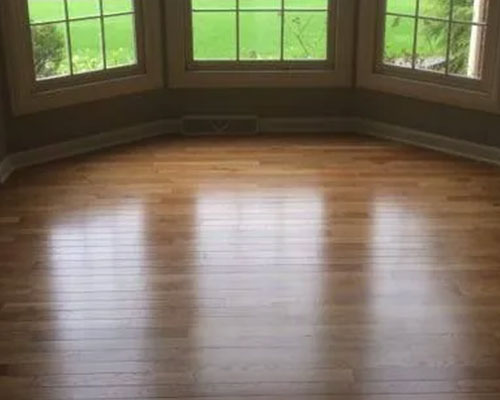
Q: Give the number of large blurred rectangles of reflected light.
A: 3